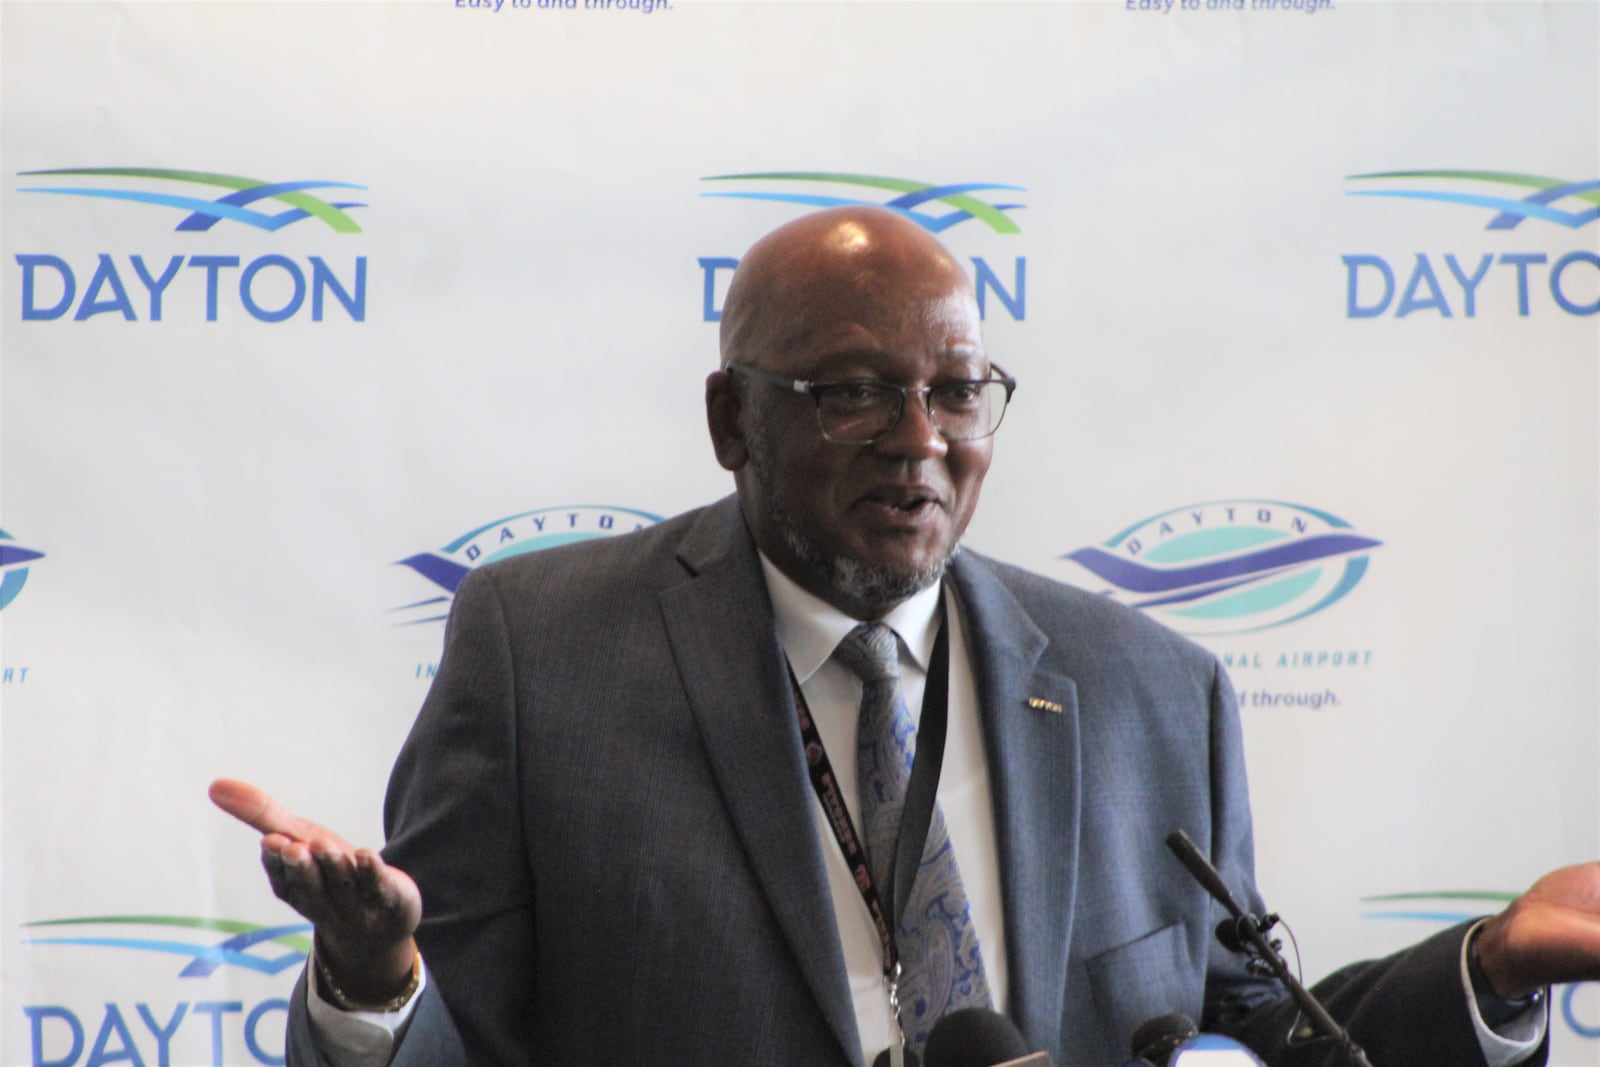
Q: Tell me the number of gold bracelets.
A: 1